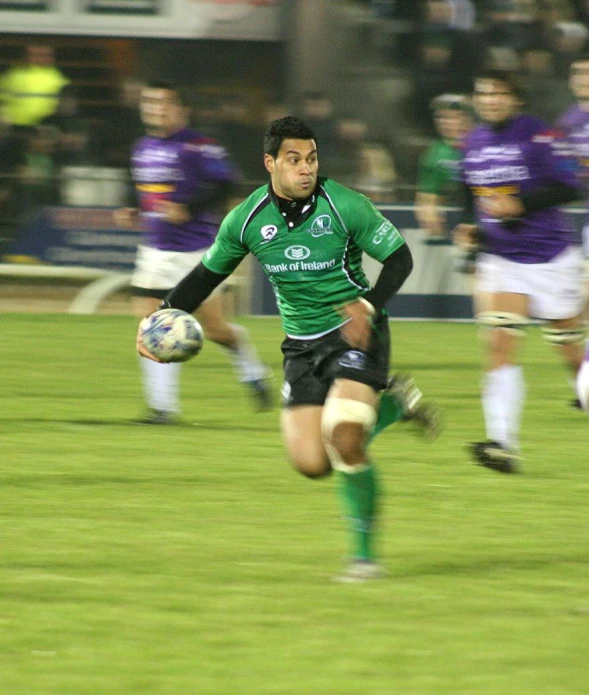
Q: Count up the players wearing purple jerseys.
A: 3